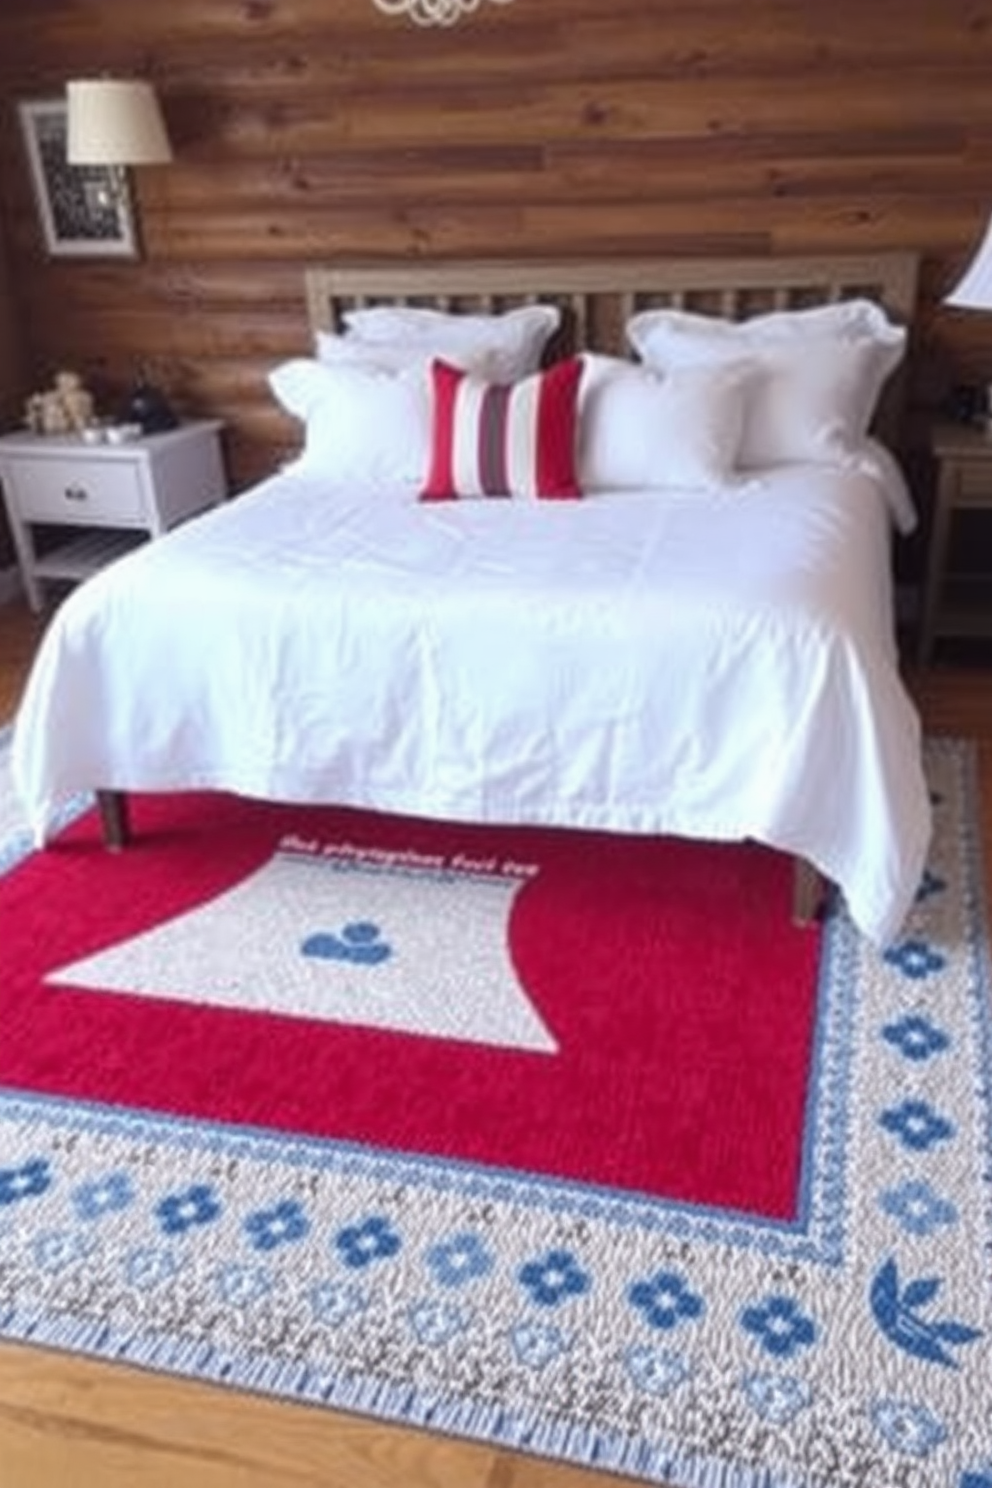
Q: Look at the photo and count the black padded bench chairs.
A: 0